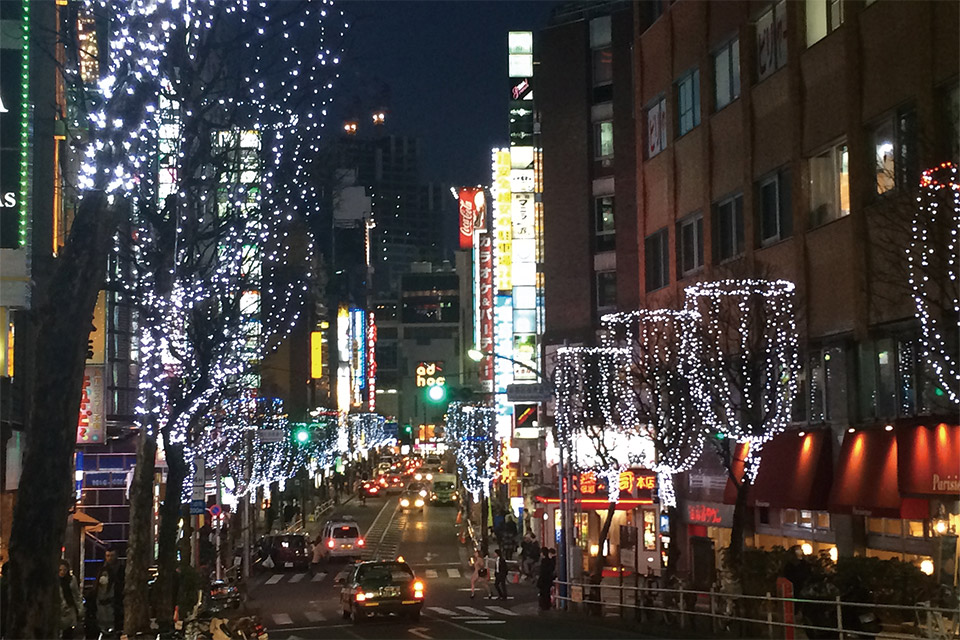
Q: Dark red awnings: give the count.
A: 3